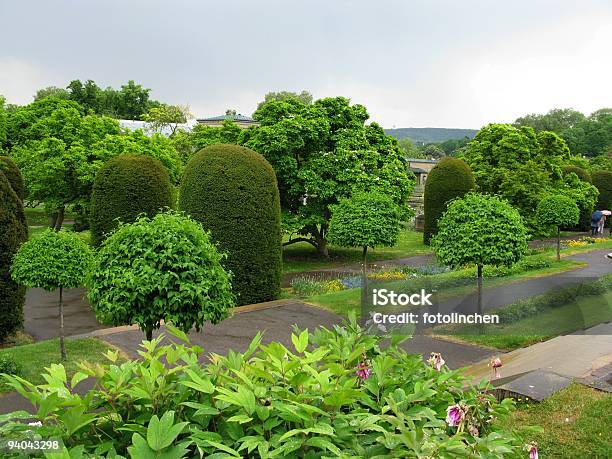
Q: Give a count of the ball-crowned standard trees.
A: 5